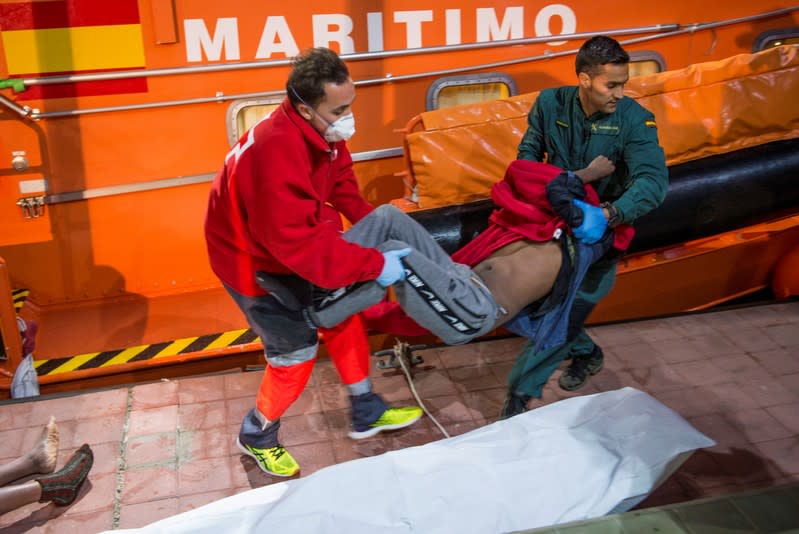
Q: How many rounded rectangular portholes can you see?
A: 4